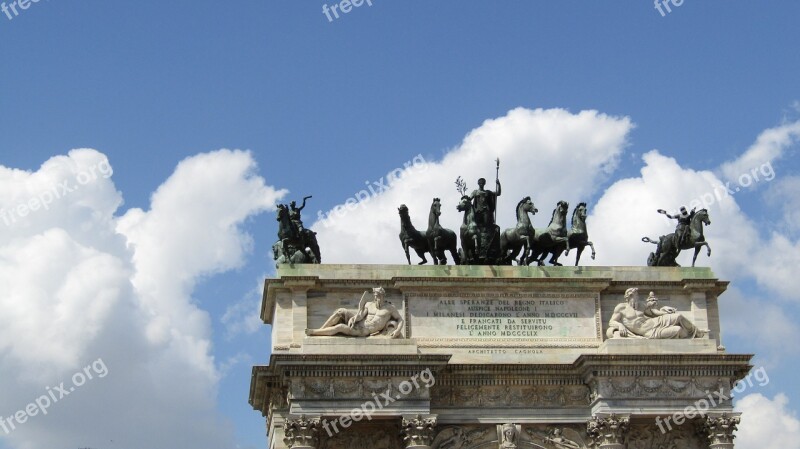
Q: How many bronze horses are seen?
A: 8